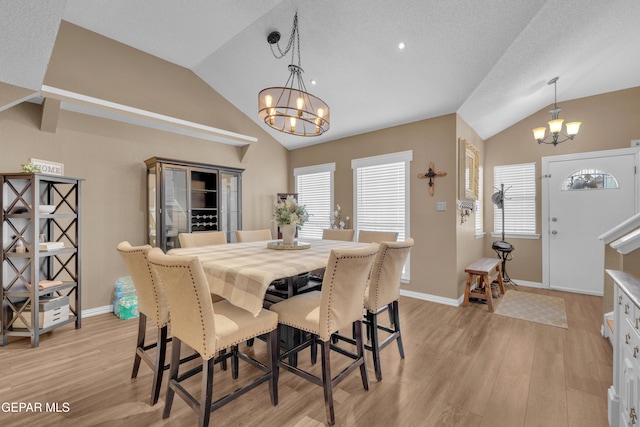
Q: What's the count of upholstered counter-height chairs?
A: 8